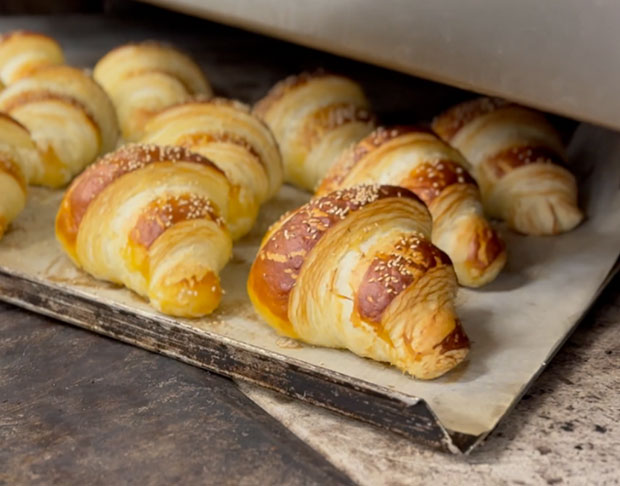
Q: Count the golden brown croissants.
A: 10